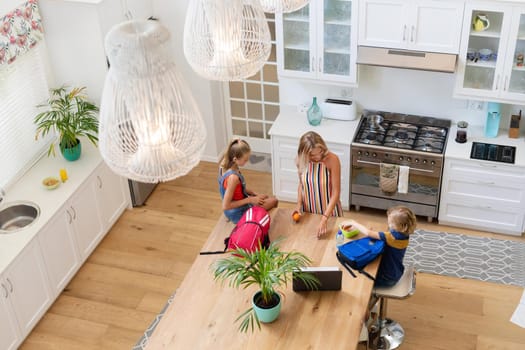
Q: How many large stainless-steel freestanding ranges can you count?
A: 1